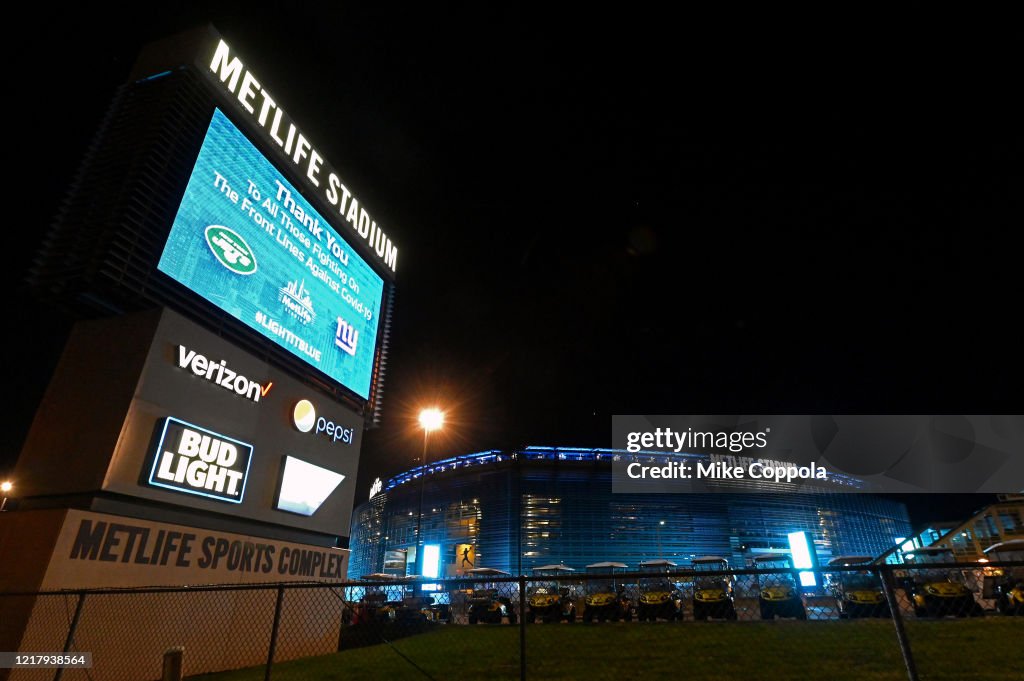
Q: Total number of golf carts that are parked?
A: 11